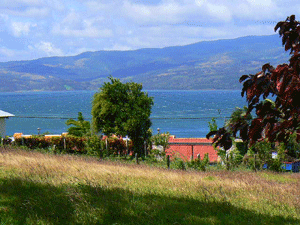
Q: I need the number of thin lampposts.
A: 2